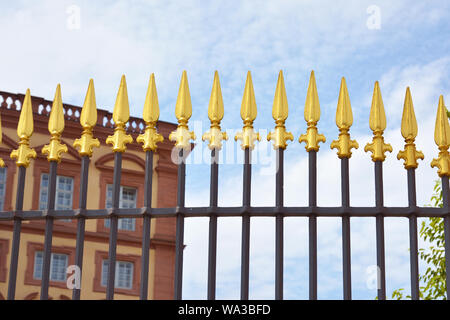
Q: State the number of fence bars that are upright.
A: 14